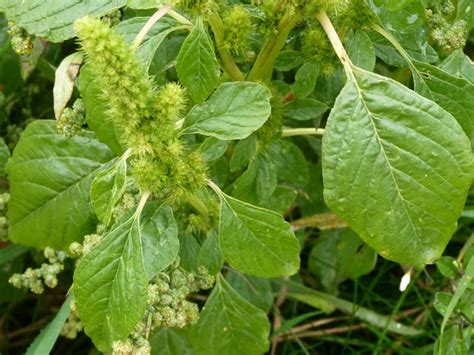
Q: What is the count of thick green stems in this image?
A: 2